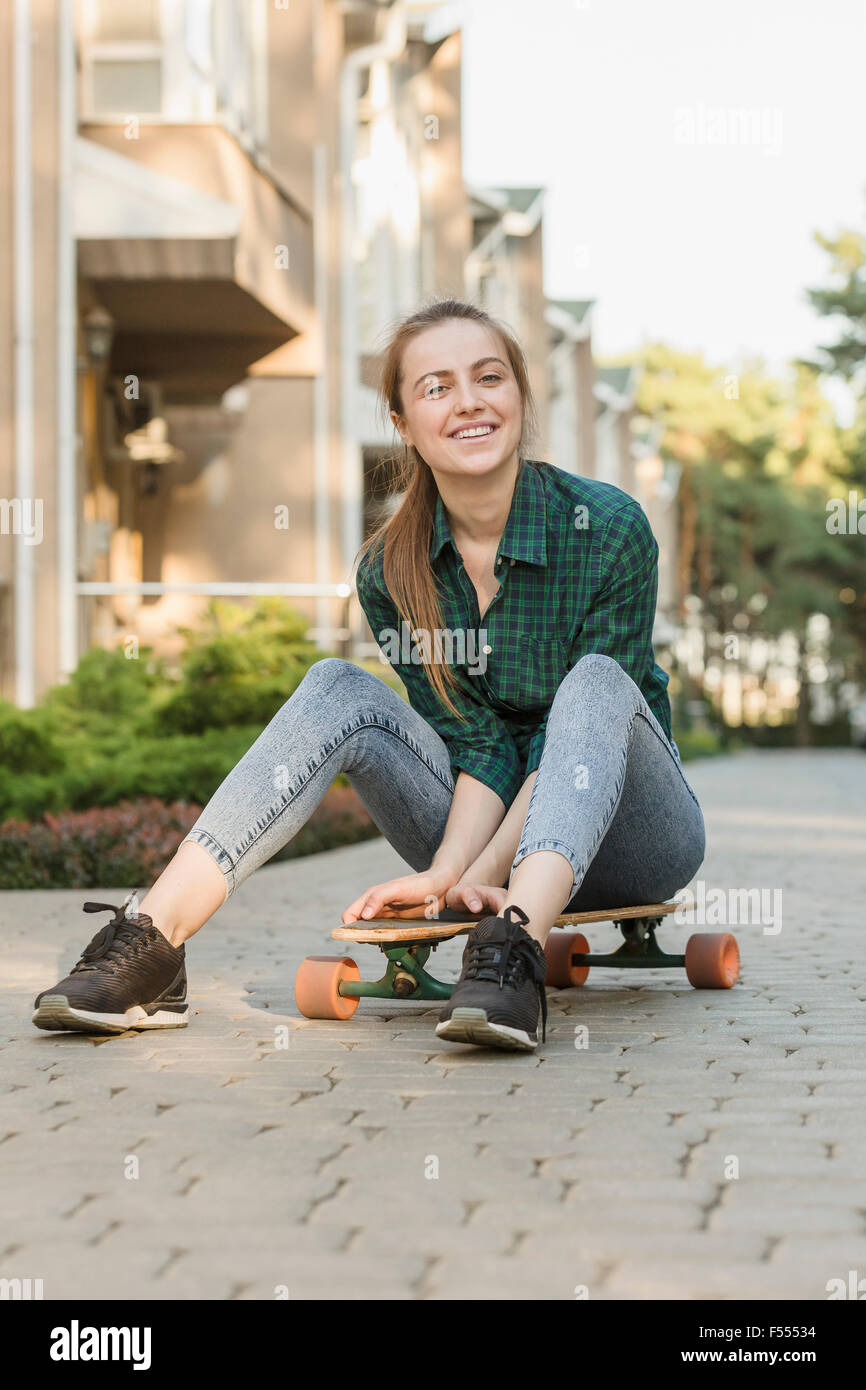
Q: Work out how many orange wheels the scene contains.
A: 3